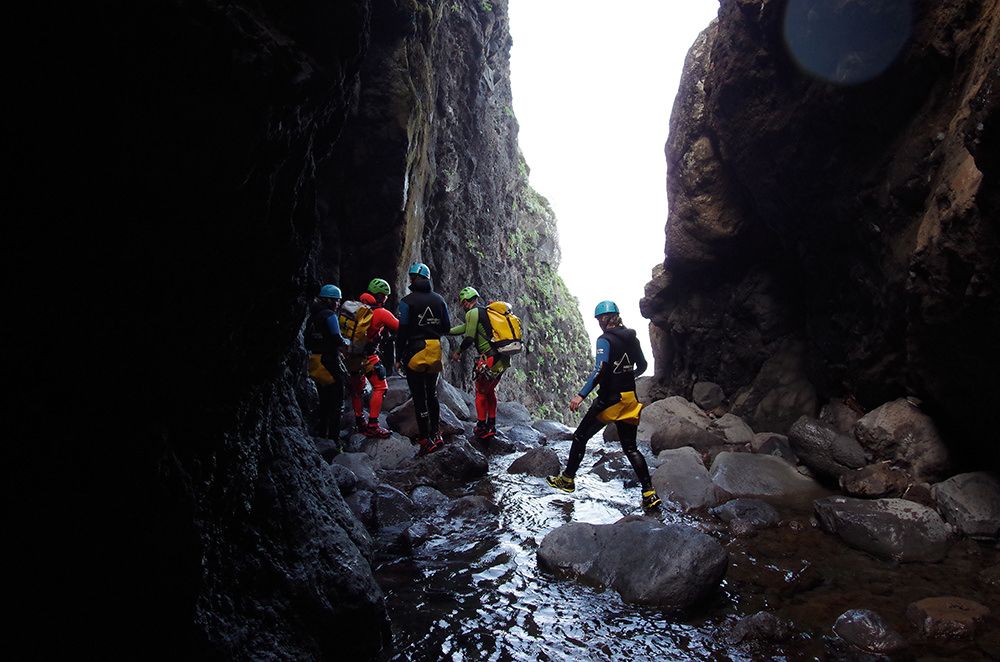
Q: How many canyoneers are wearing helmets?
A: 5